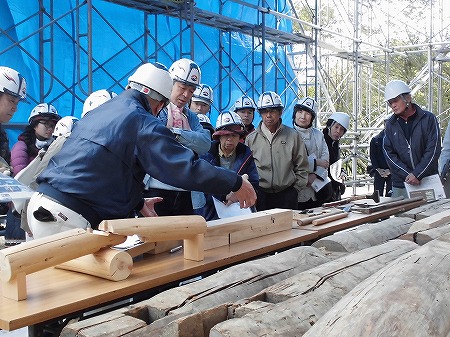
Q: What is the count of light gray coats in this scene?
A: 1